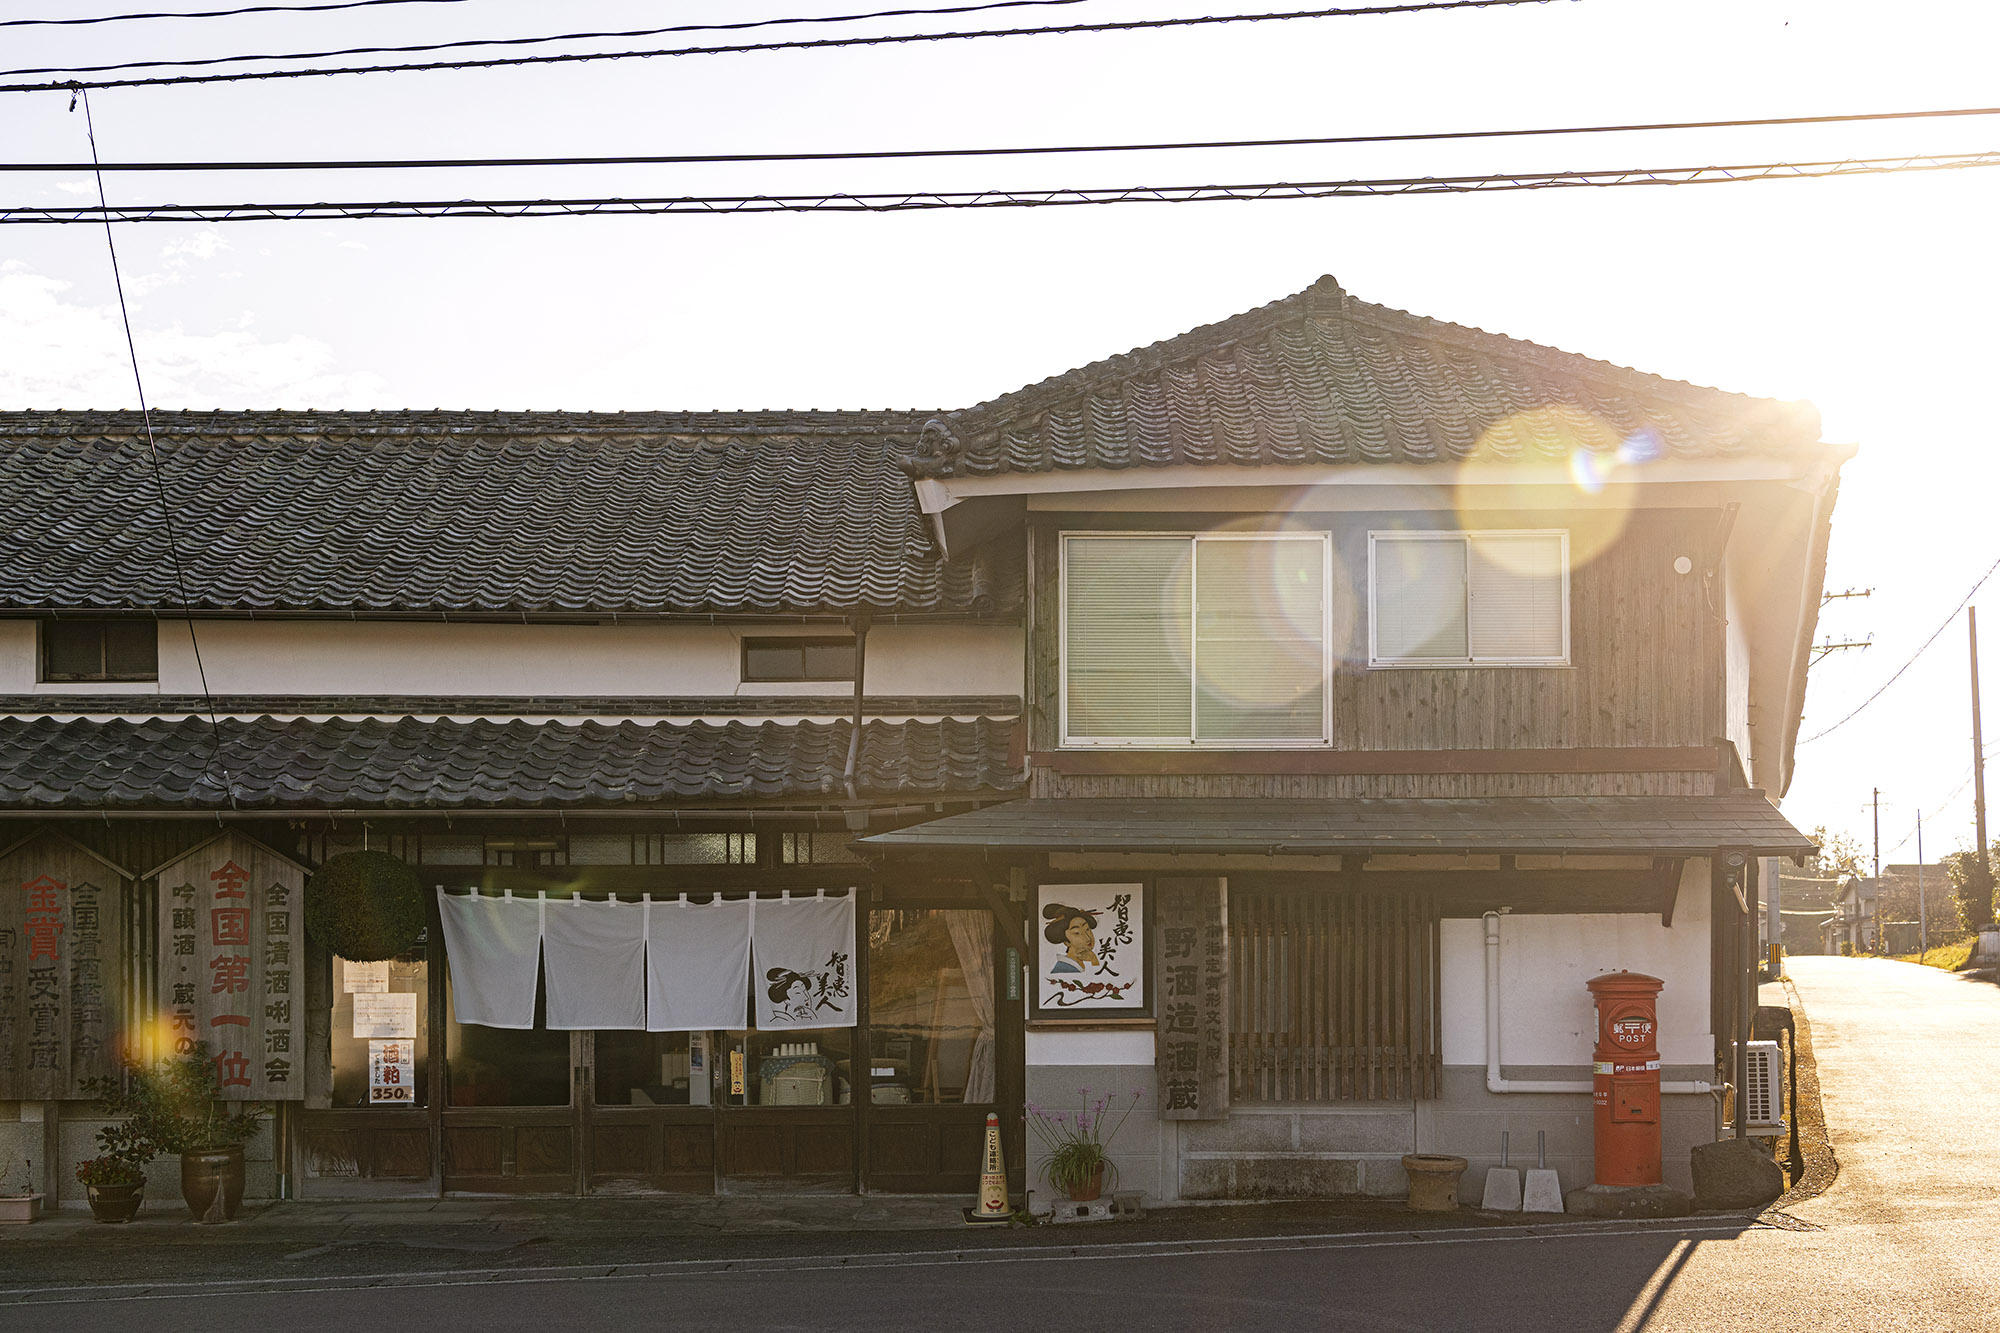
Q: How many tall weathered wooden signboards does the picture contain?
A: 3